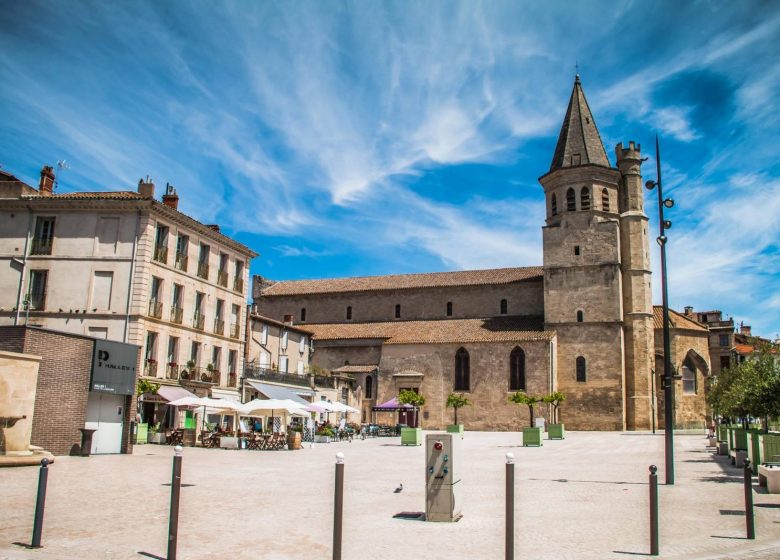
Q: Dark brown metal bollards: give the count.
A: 6